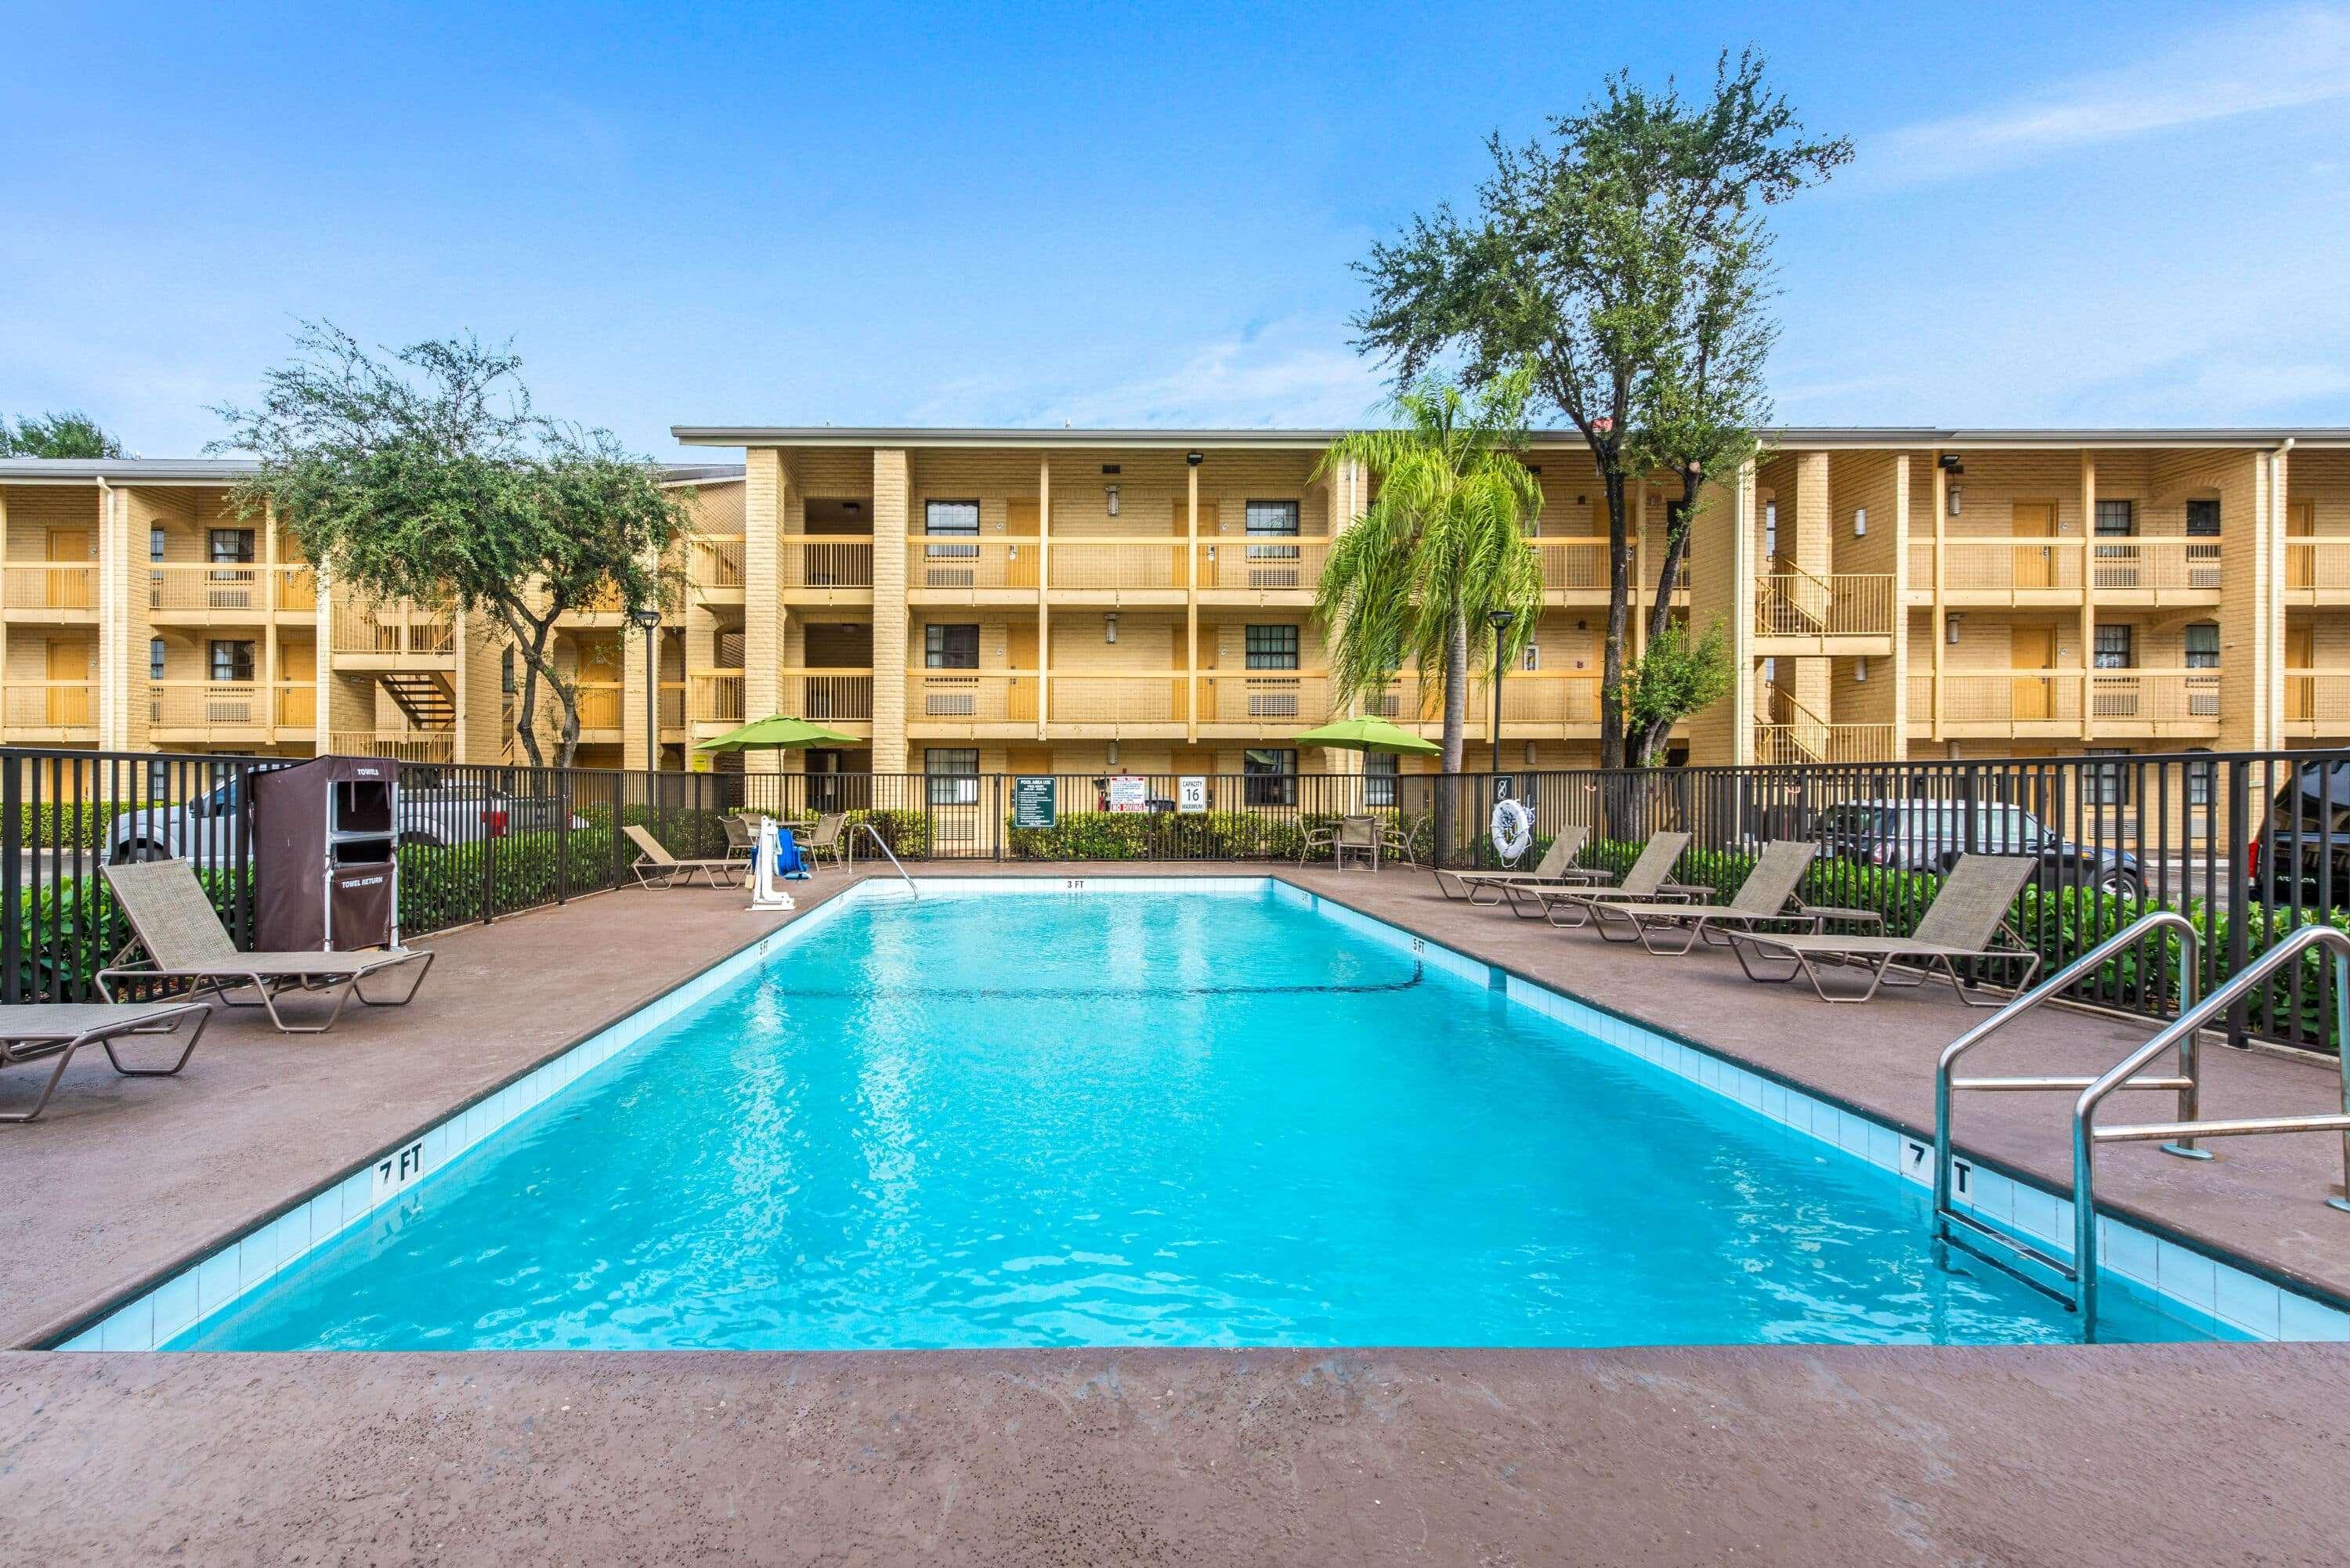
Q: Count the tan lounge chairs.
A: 7